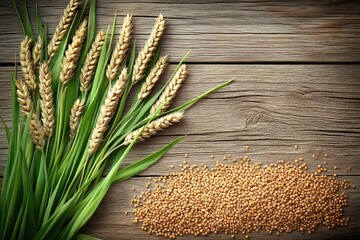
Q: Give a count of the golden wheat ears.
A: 15